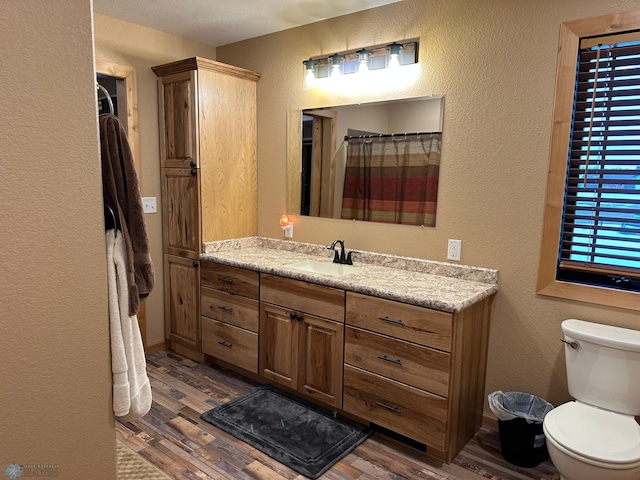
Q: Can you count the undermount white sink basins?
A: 1